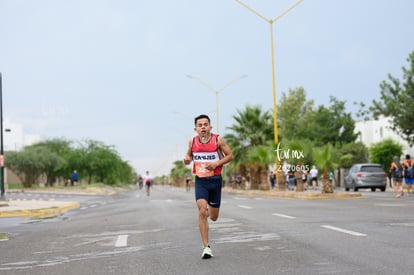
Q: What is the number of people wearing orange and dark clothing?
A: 2